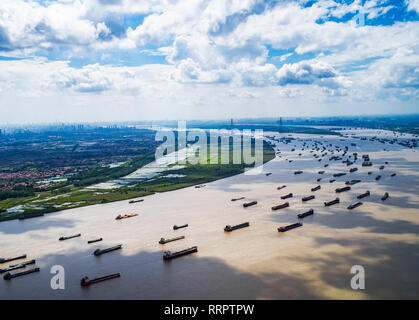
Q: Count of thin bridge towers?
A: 2